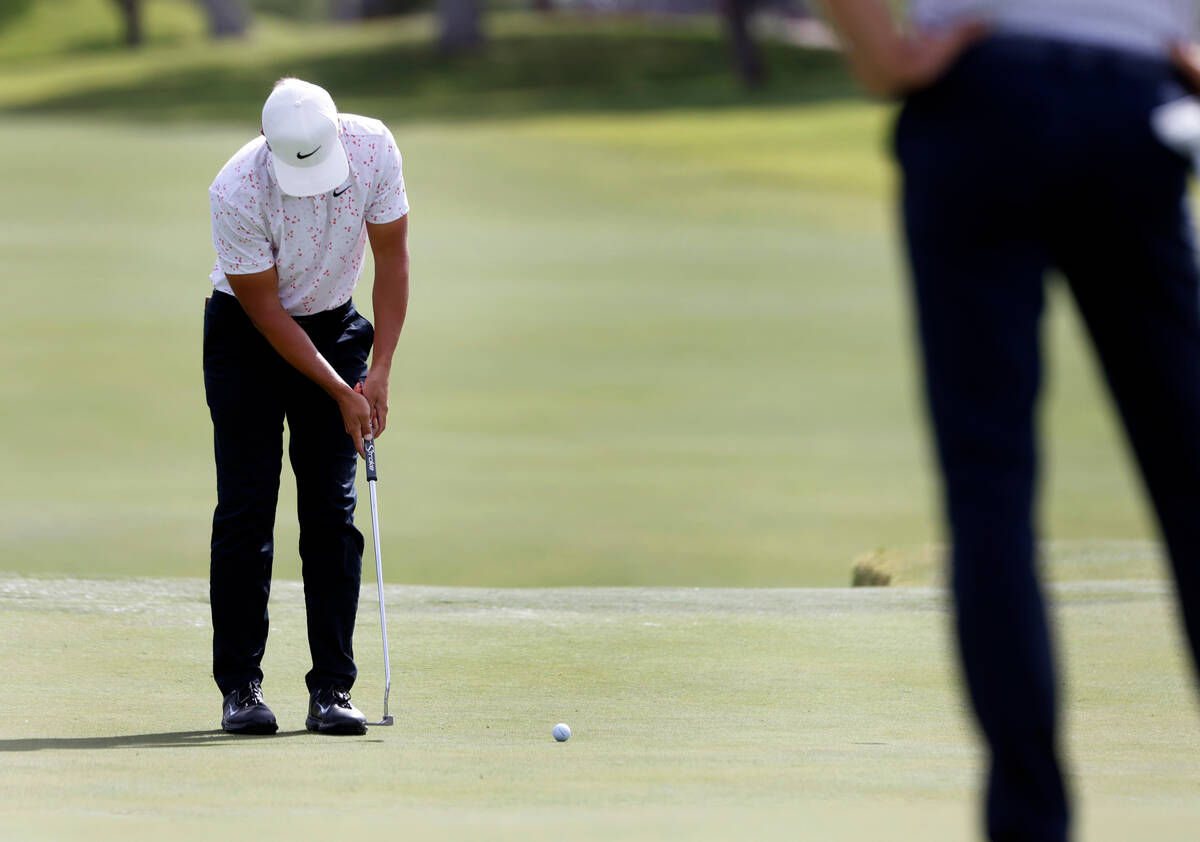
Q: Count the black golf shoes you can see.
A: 2